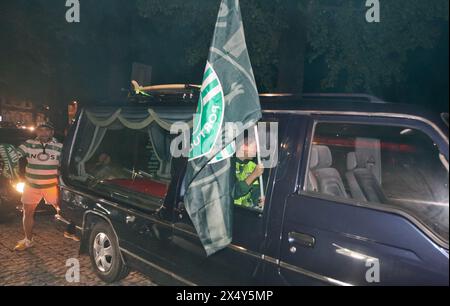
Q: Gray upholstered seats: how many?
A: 2